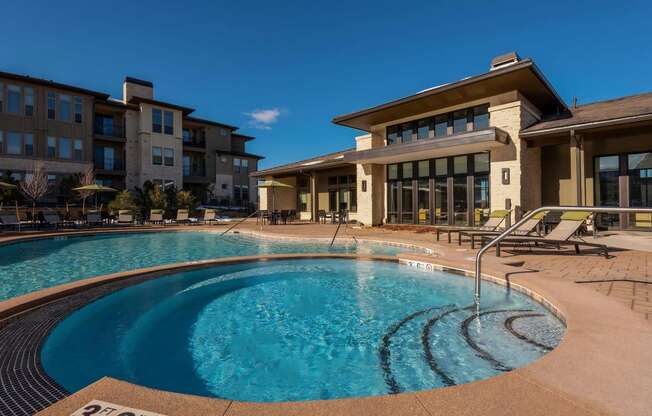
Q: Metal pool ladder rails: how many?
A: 3